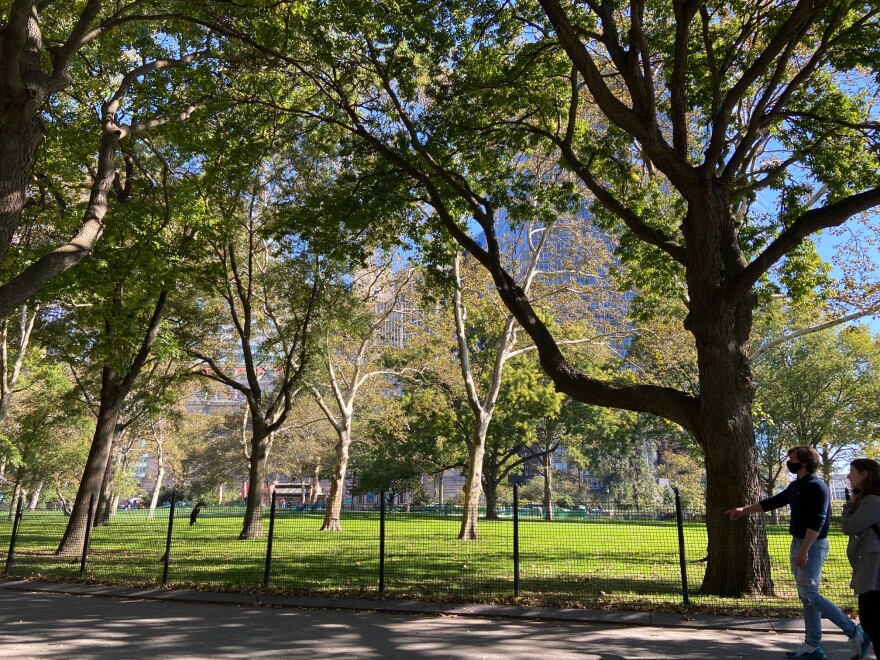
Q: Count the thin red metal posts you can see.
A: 0